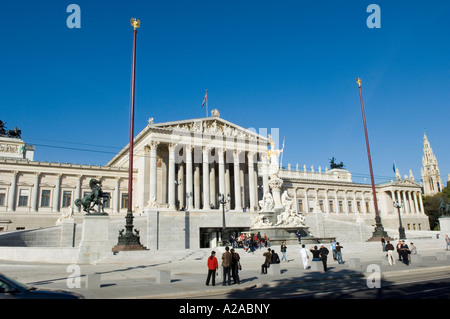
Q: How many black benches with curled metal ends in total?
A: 0